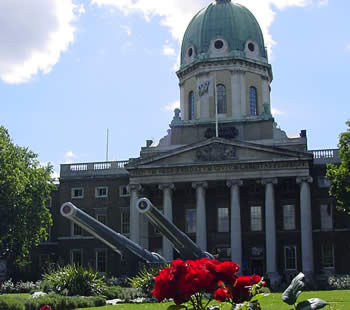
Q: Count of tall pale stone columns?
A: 6